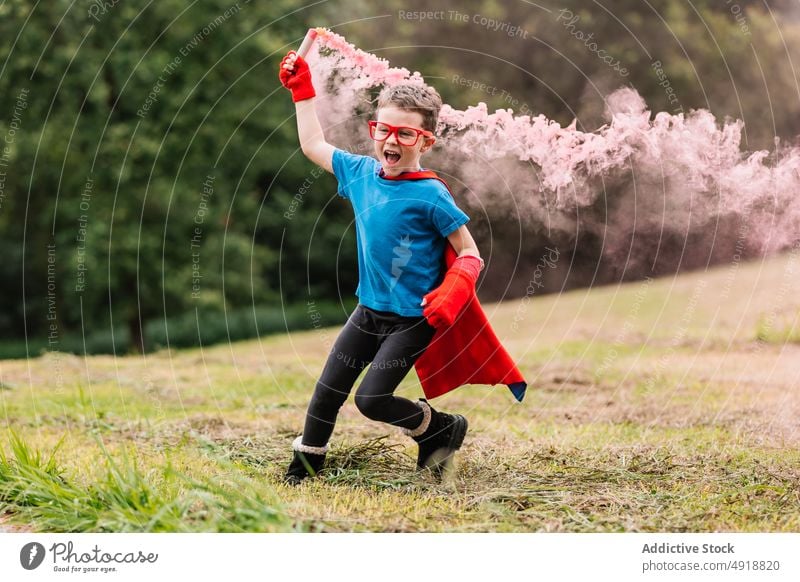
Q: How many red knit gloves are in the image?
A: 2